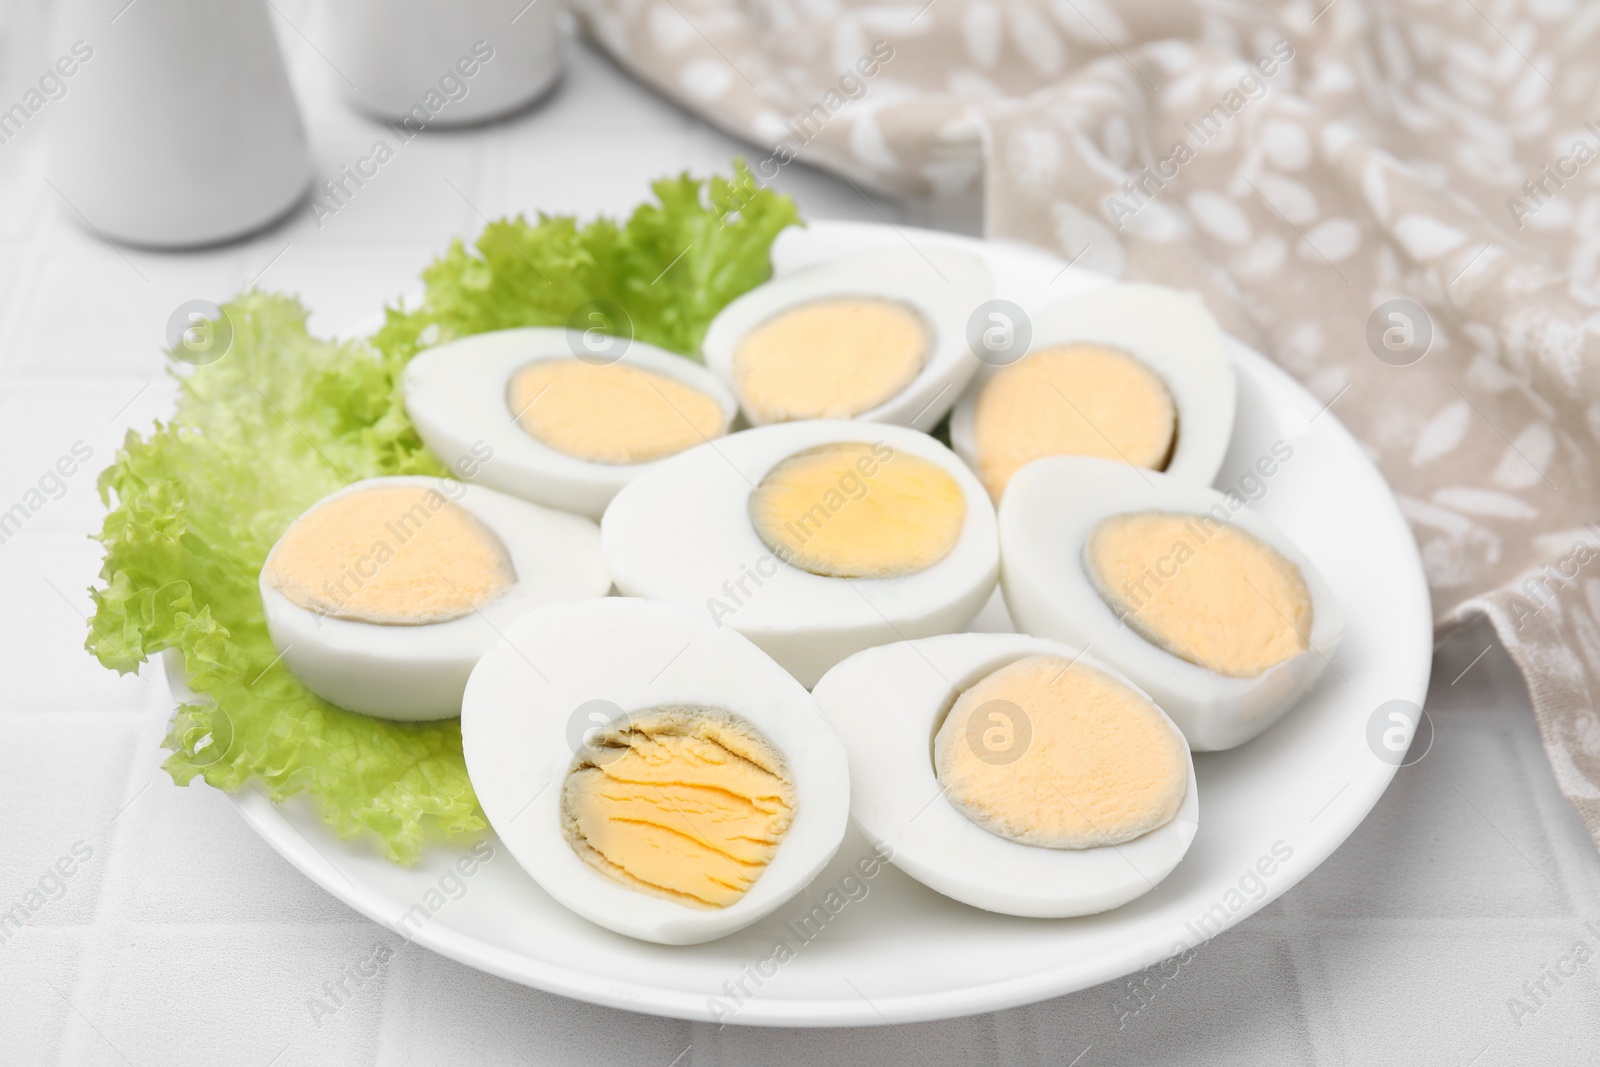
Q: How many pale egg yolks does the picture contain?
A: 6